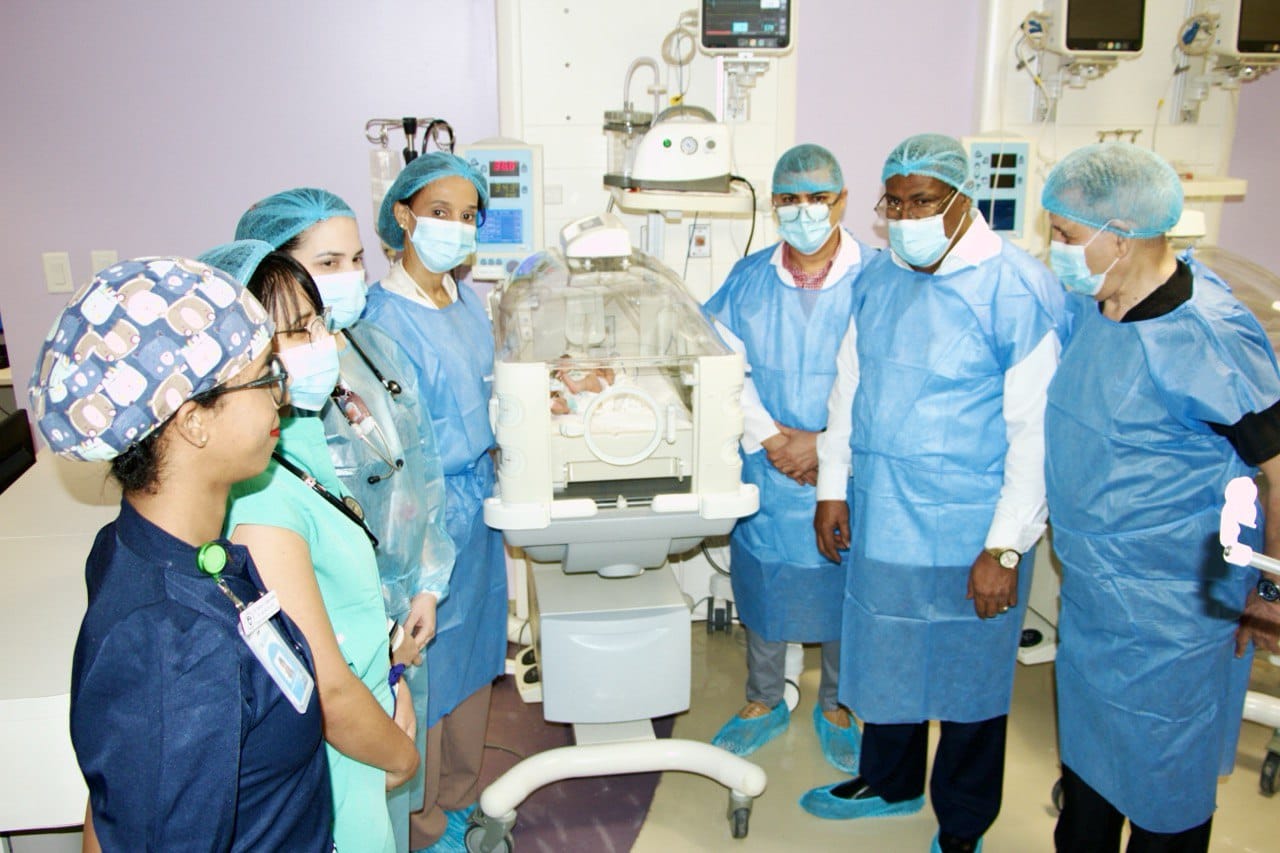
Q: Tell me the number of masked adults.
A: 6